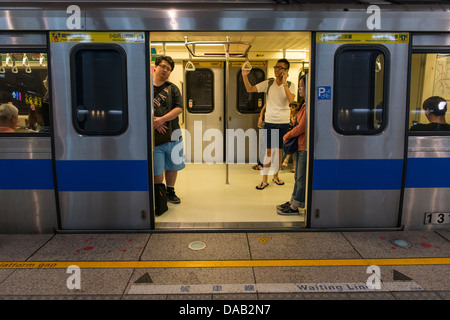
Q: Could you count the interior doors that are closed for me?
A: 2